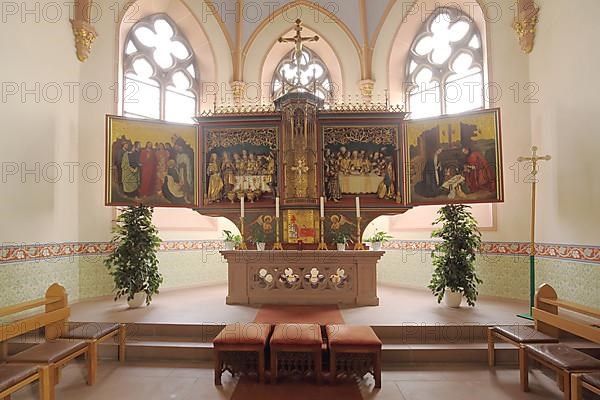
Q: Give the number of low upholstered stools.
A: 3